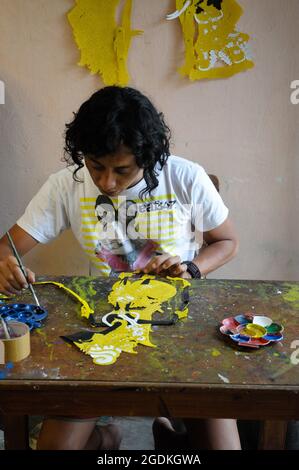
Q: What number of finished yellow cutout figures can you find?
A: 2